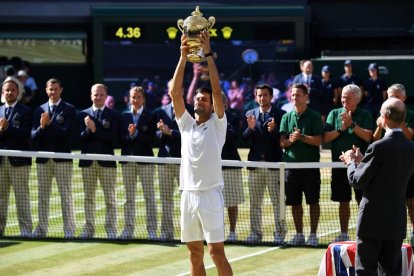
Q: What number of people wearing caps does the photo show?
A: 3